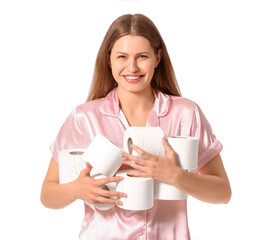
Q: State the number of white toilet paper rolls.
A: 7